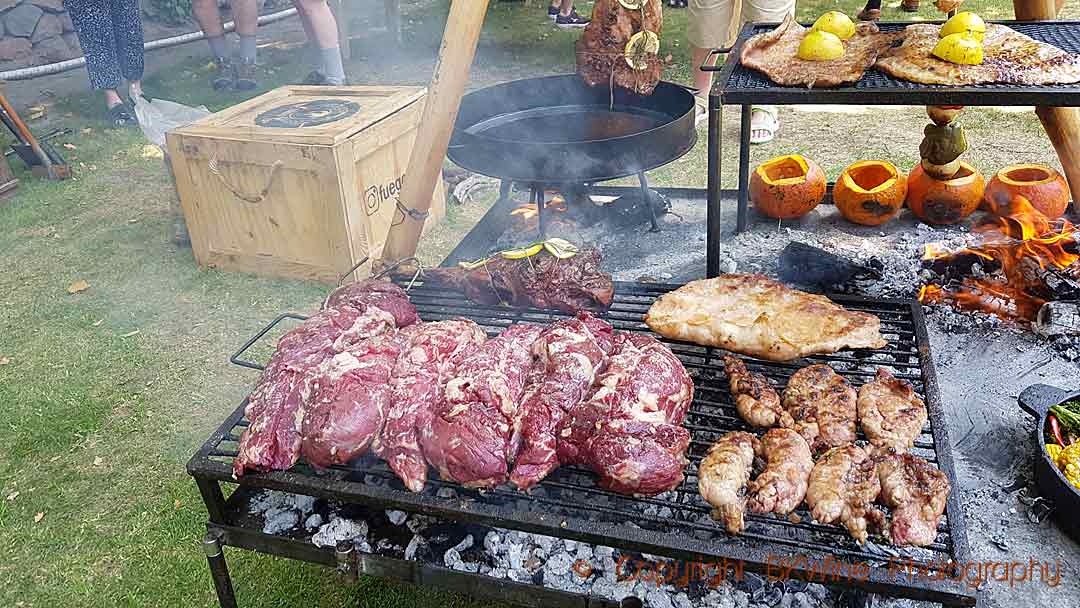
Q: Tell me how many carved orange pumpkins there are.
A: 4